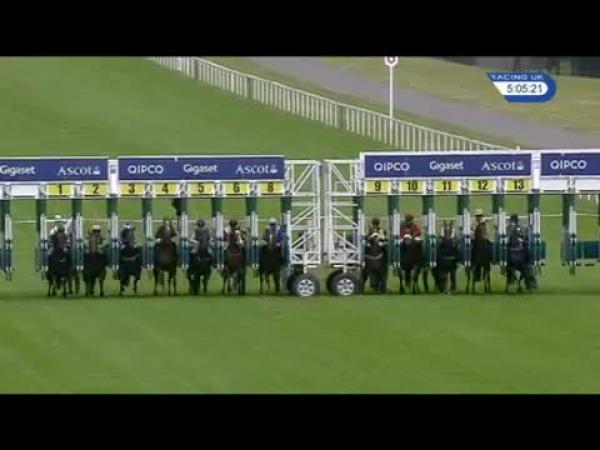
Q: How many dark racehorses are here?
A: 12